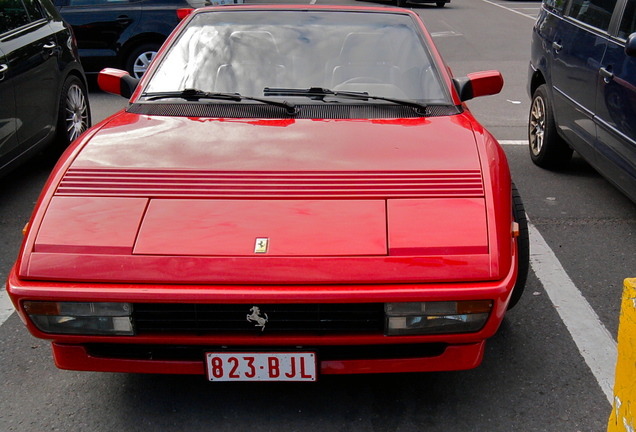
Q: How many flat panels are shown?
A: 3